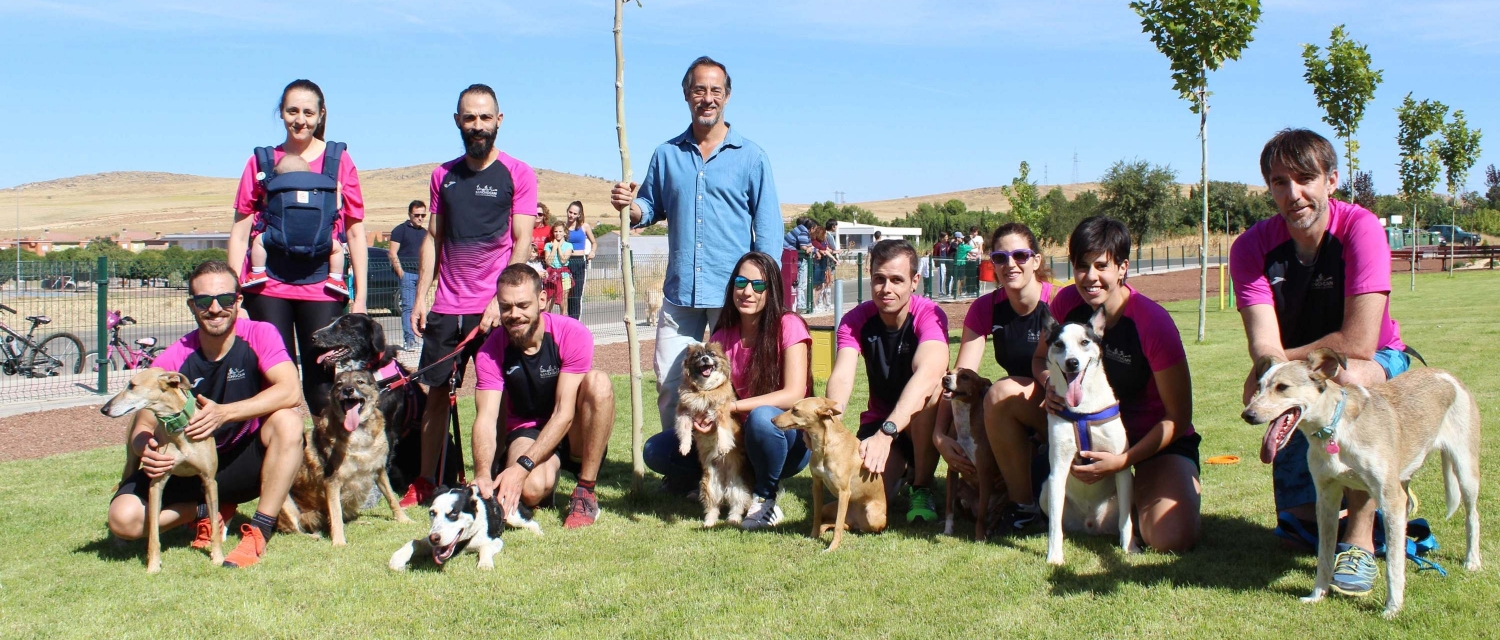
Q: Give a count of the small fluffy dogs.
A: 1